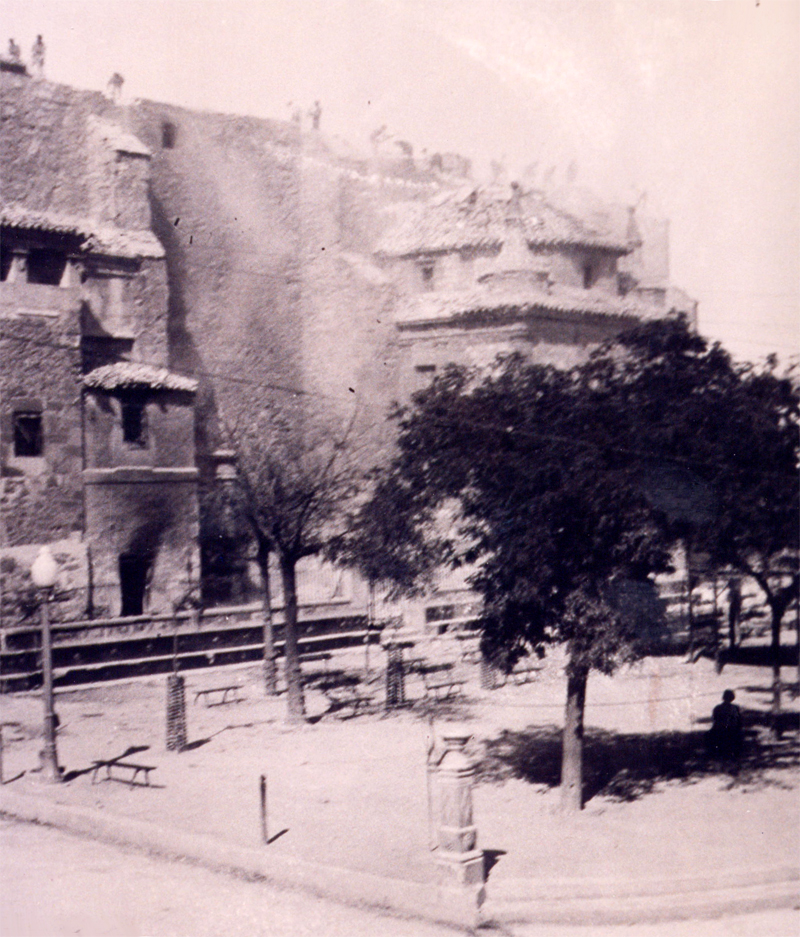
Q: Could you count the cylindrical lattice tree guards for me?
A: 3